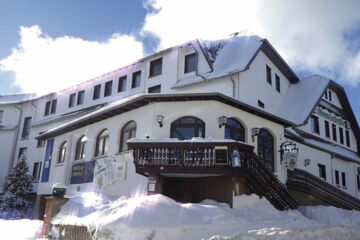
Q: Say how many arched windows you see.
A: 7